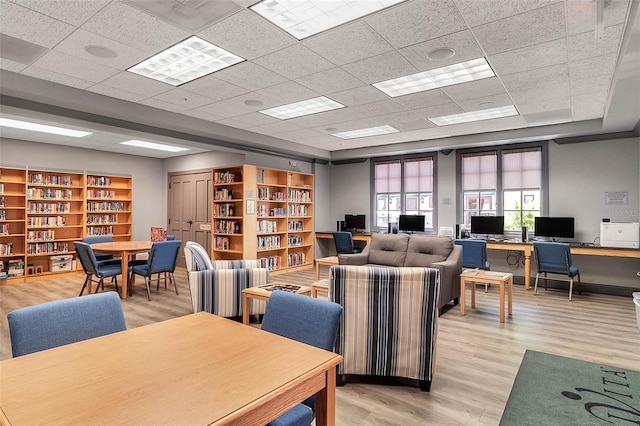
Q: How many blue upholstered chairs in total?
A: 9